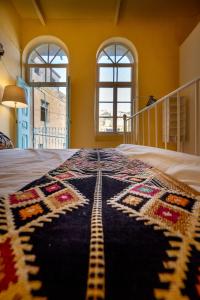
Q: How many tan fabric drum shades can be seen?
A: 1